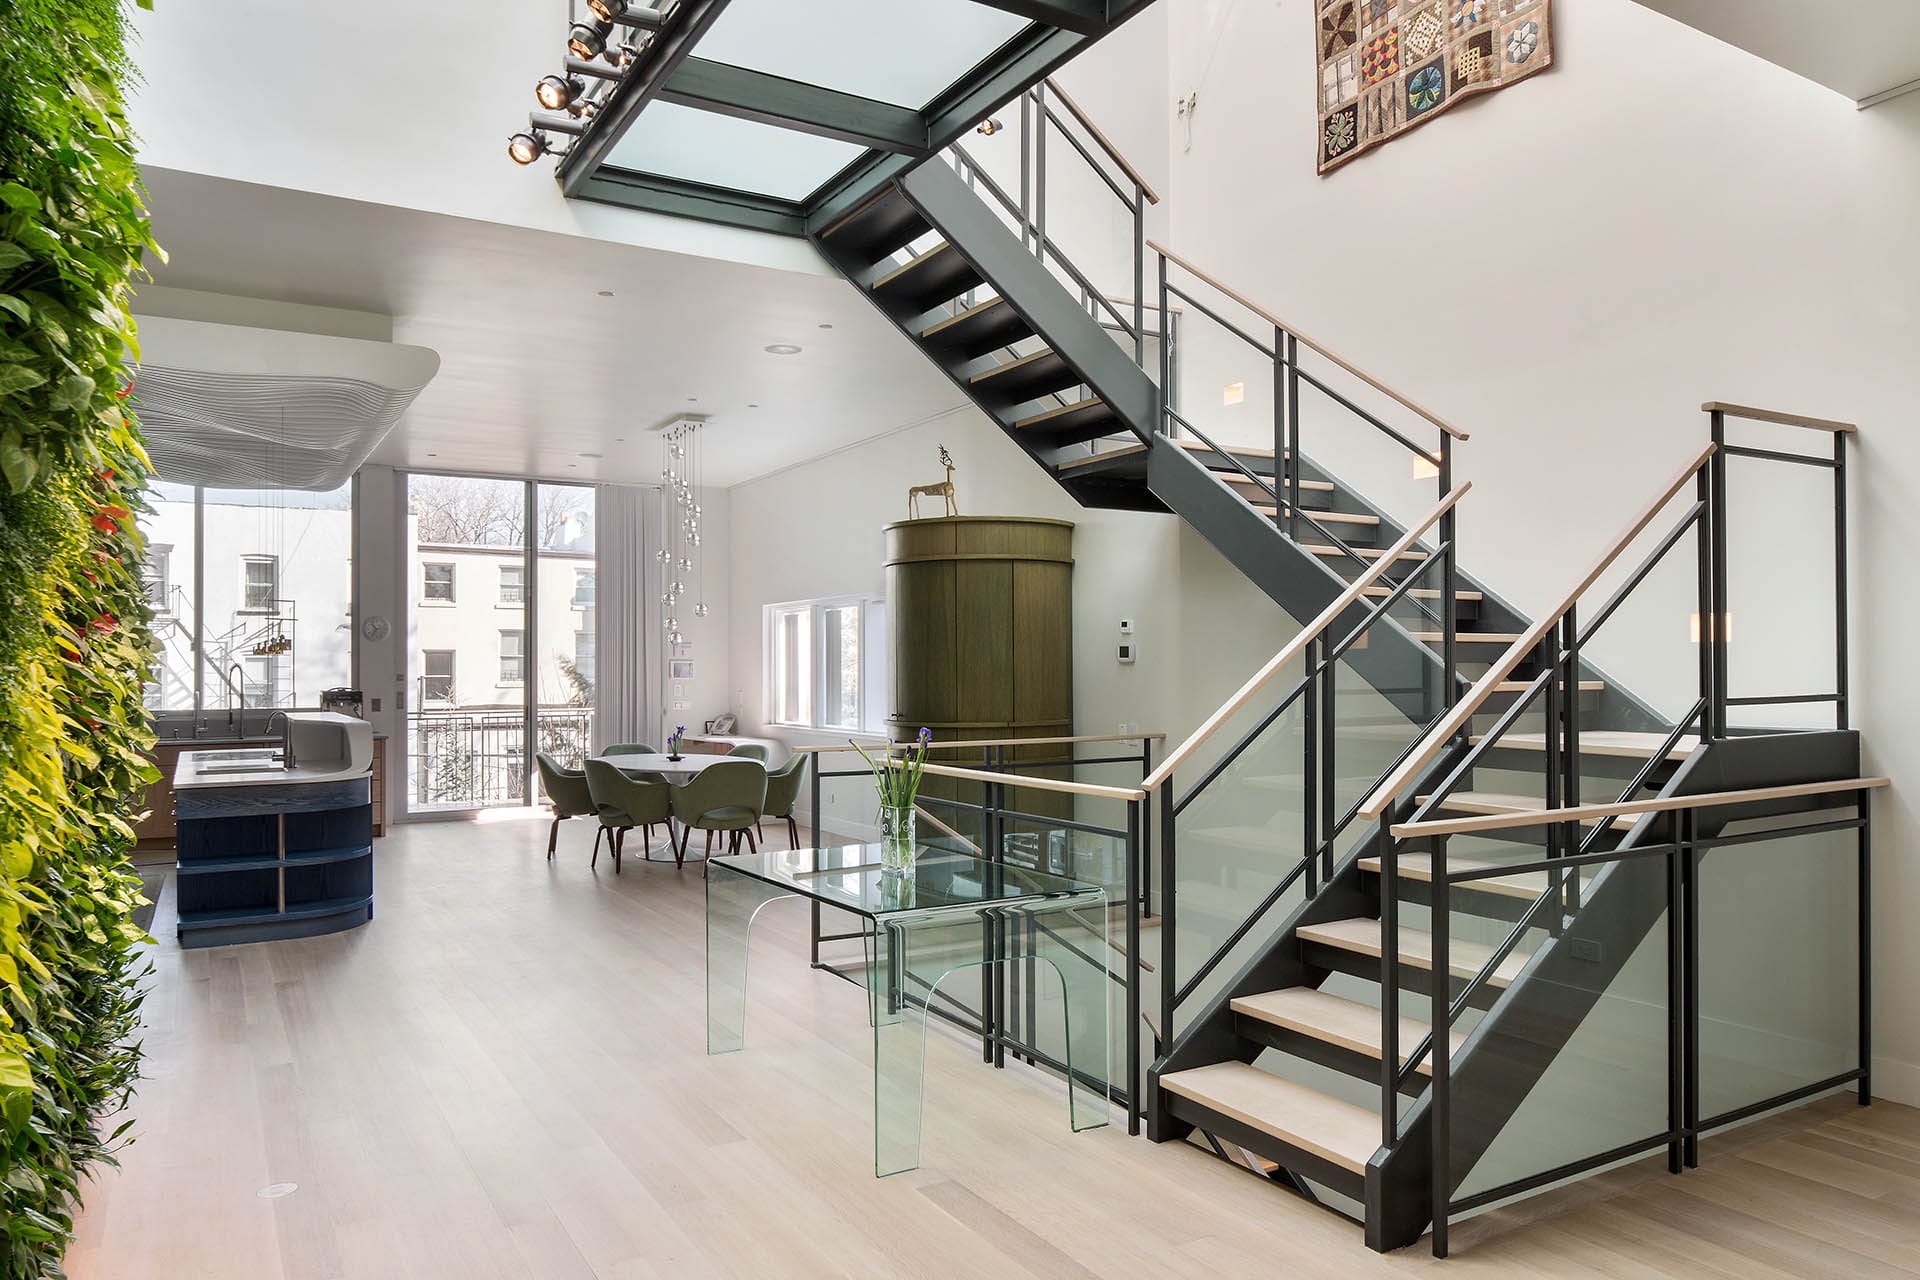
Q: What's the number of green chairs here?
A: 6